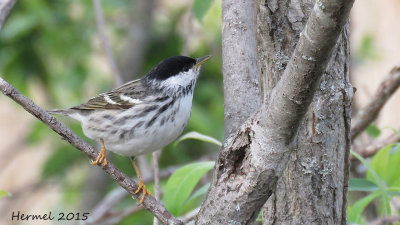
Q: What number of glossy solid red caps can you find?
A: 0